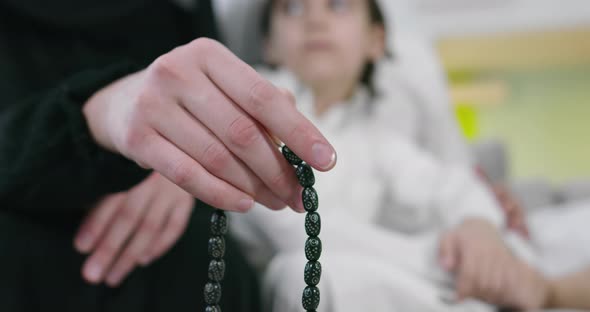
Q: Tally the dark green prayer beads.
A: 12